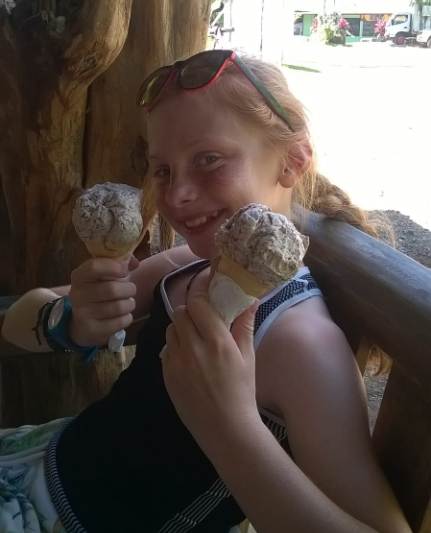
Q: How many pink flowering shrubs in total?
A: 2